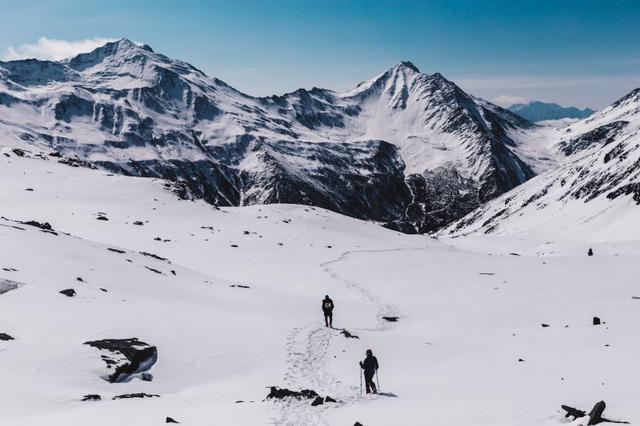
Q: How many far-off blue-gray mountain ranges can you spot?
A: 1